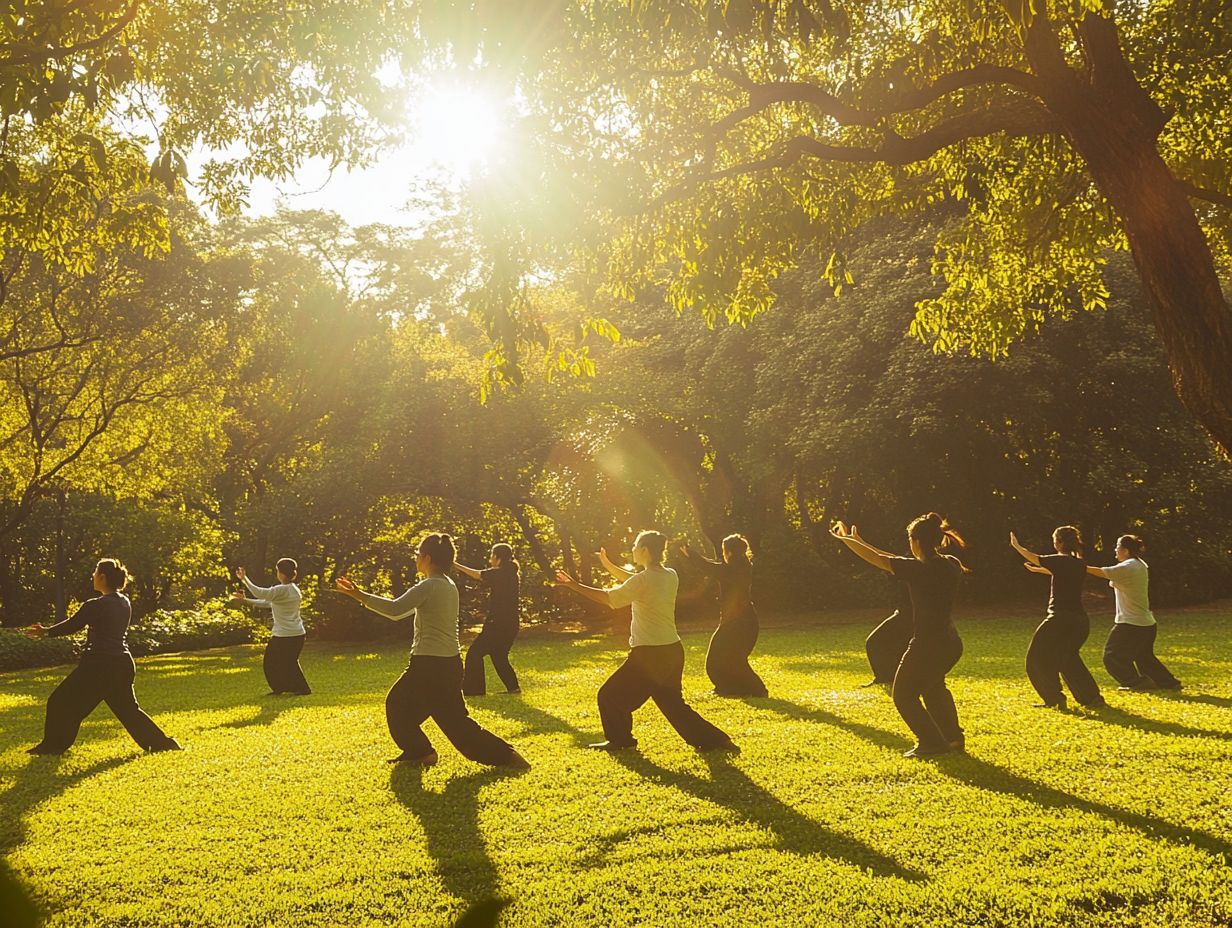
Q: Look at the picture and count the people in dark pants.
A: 10